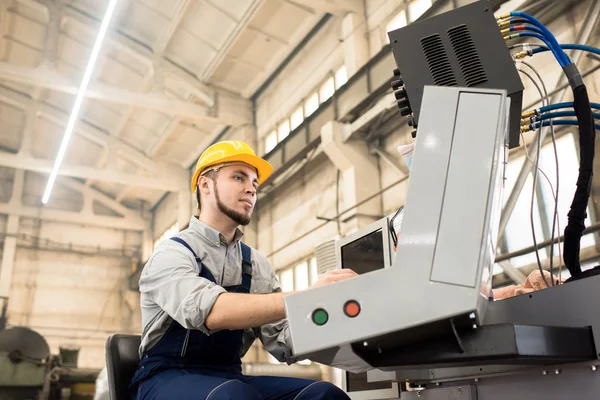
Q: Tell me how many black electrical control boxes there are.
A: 1